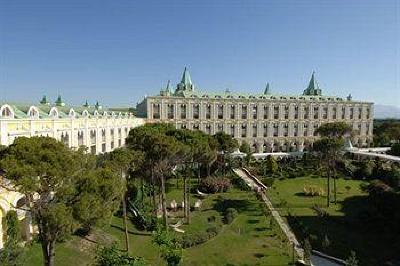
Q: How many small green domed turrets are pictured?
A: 4